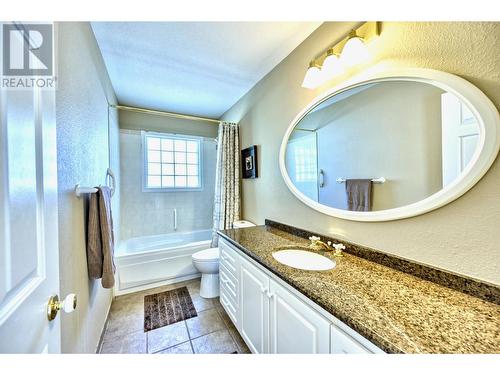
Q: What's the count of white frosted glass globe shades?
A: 3